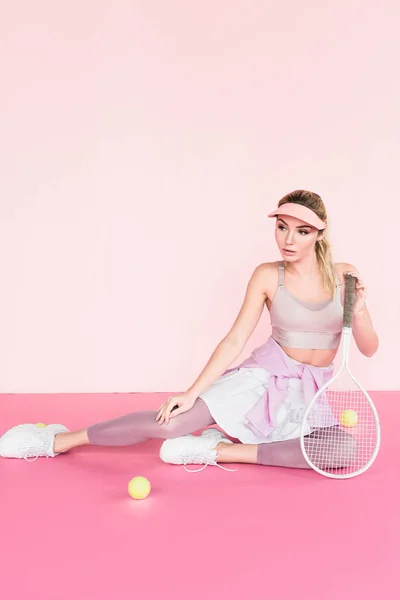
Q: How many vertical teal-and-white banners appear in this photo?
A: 0